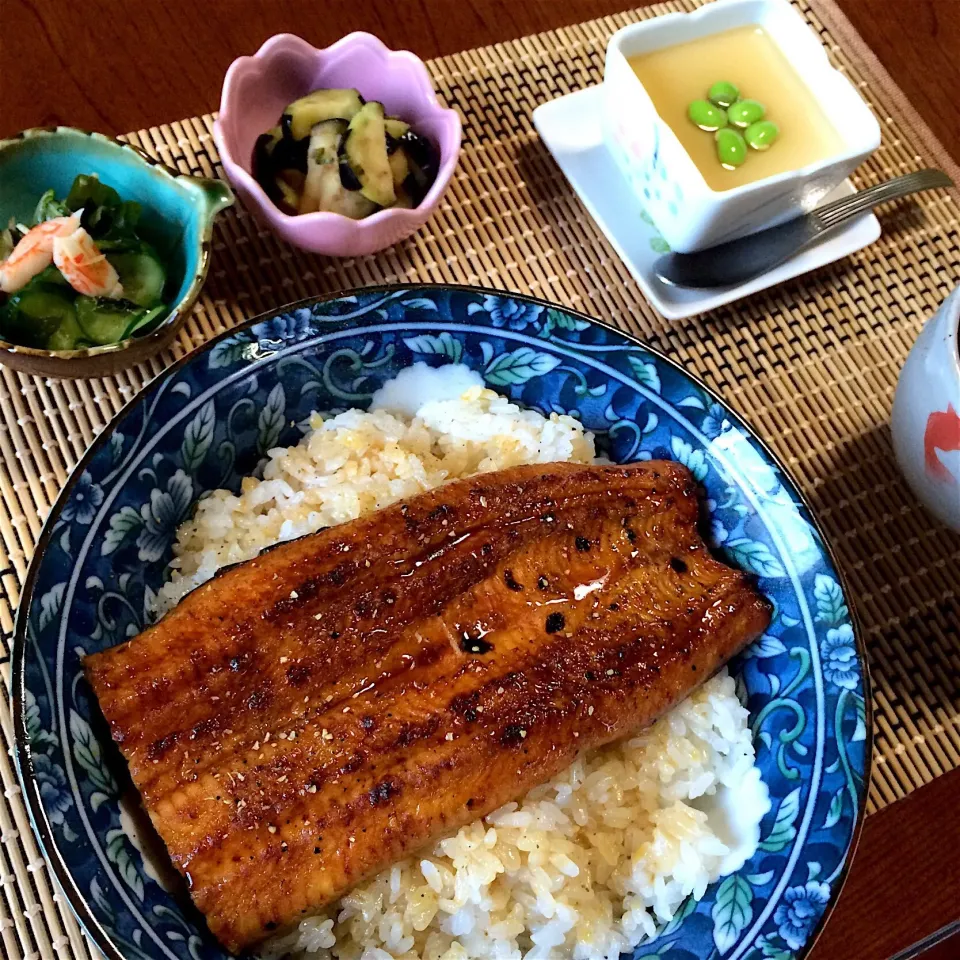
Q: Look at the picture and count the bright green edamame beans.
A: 5